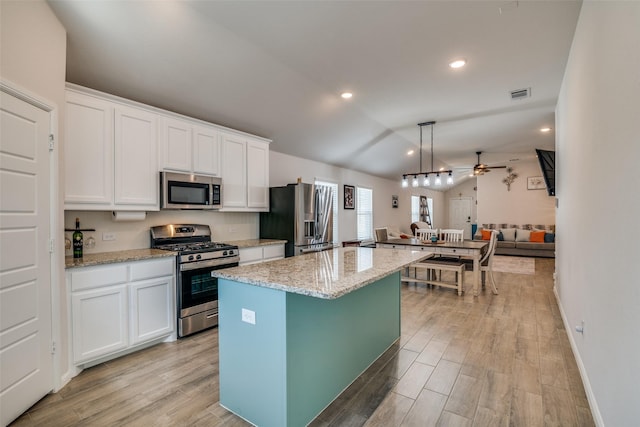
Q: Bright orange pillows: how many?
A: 2